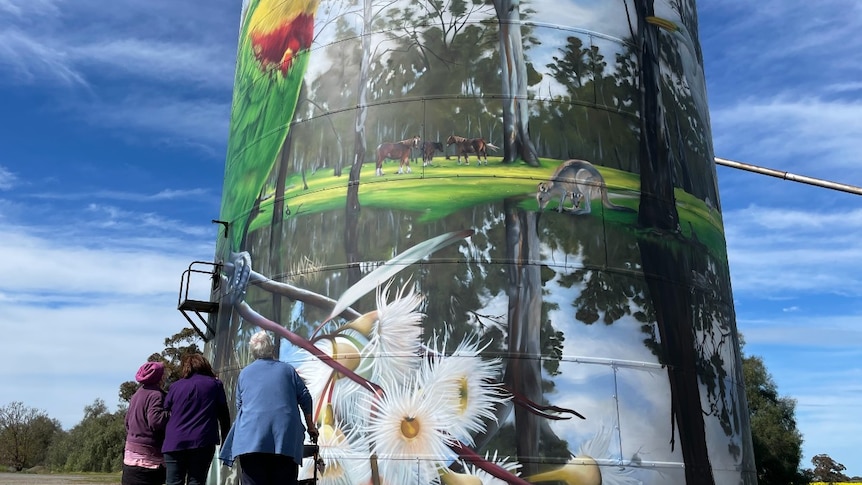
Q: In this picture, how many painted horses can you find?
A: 3